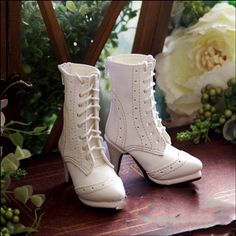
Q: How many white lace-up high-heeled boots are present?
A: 2